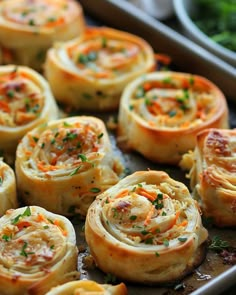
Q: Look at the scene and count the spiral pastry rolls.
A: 10